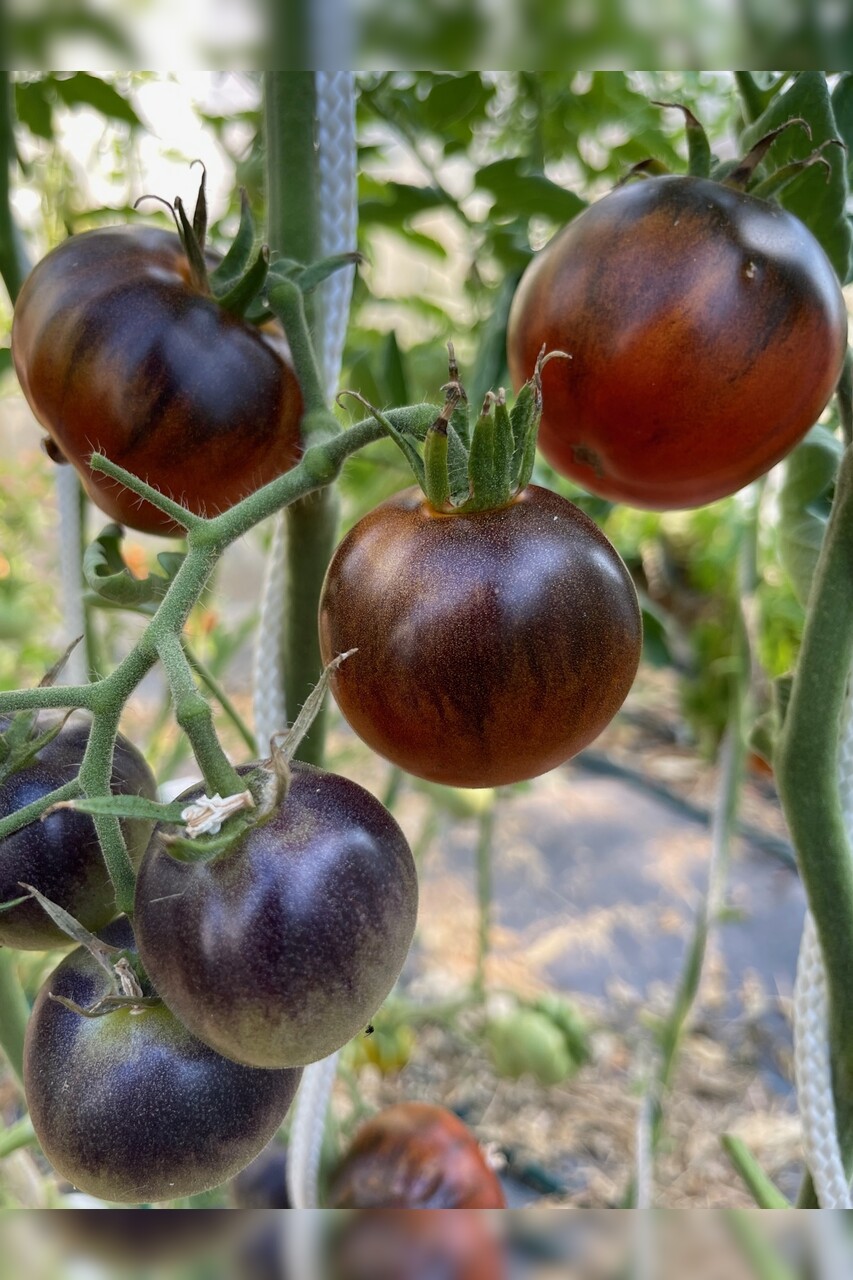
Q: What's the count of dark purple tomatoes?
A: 3